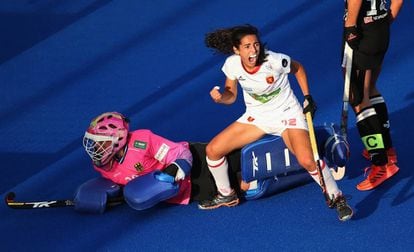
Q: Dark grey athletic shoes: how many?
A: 2